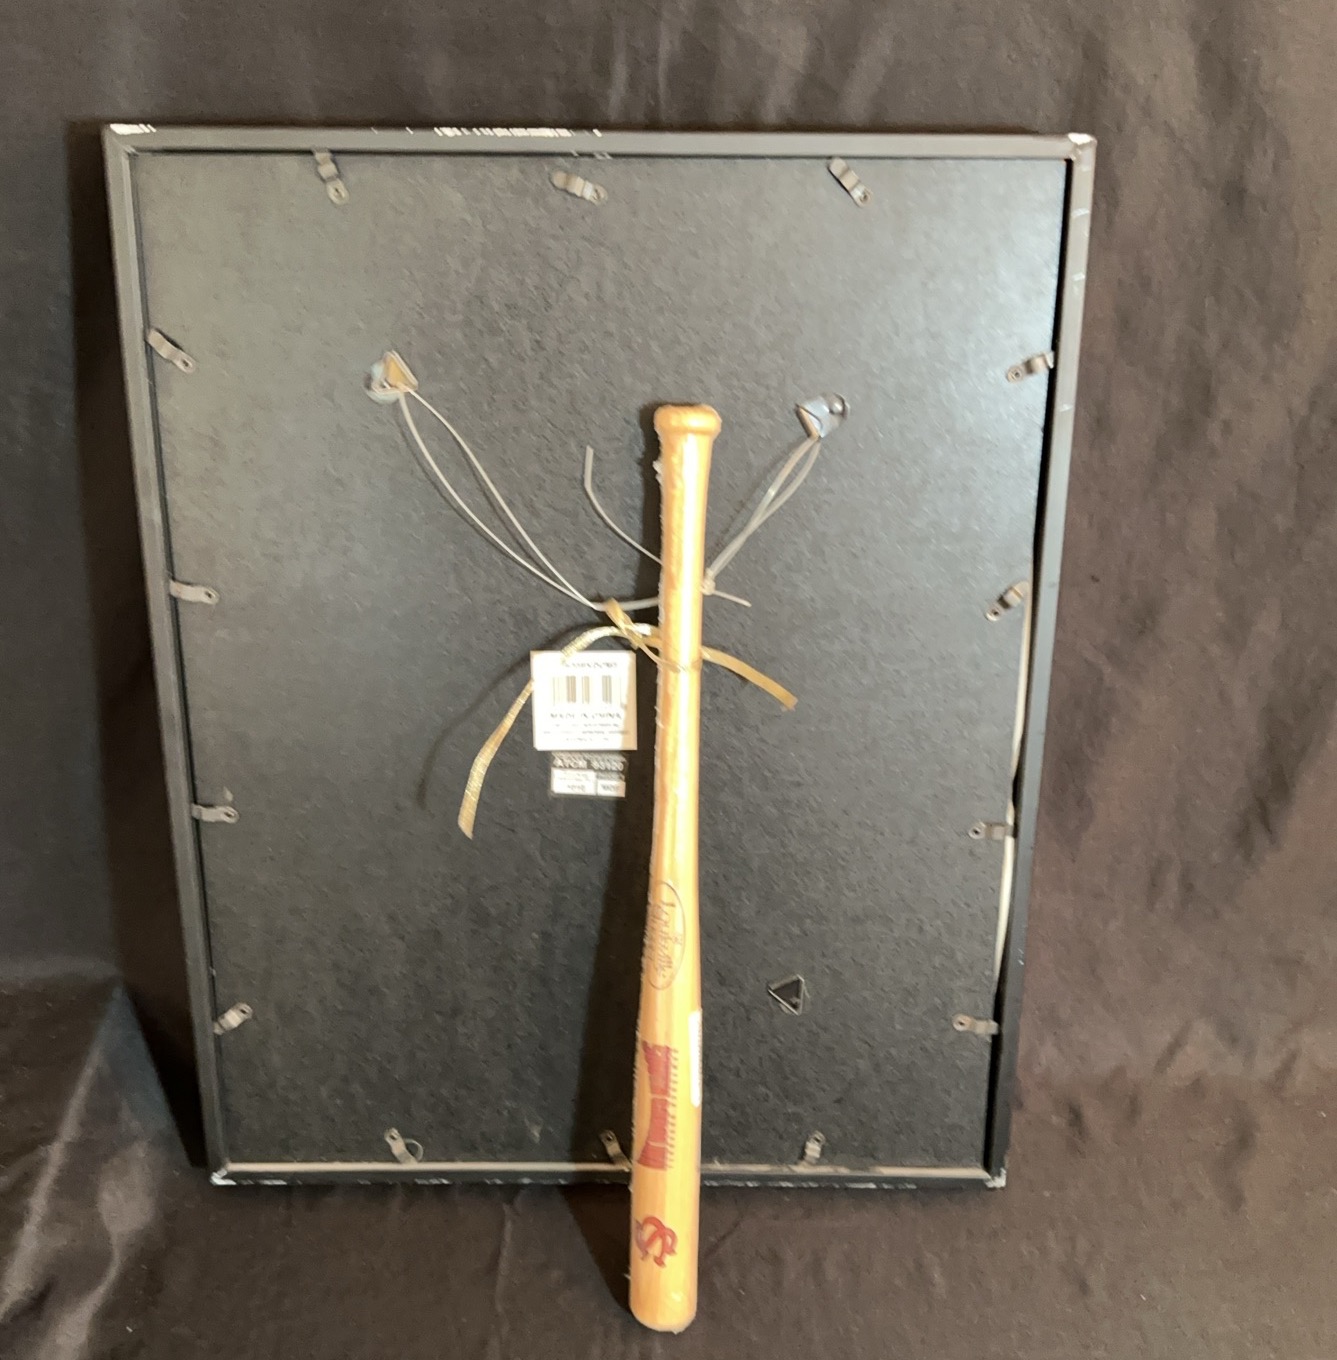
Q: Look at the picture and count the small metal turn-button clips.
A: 14